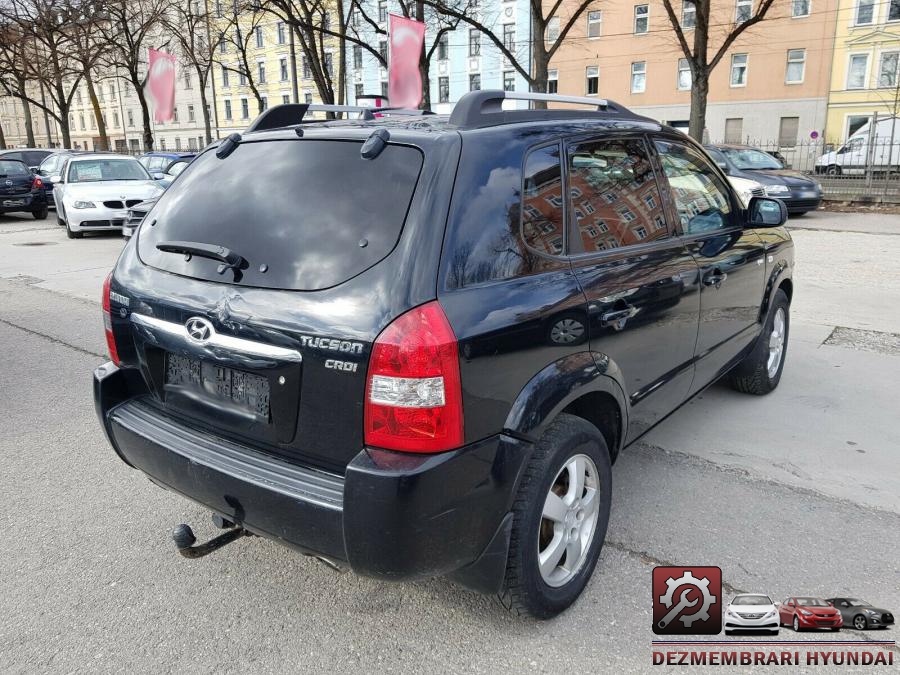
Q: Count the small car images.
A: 3